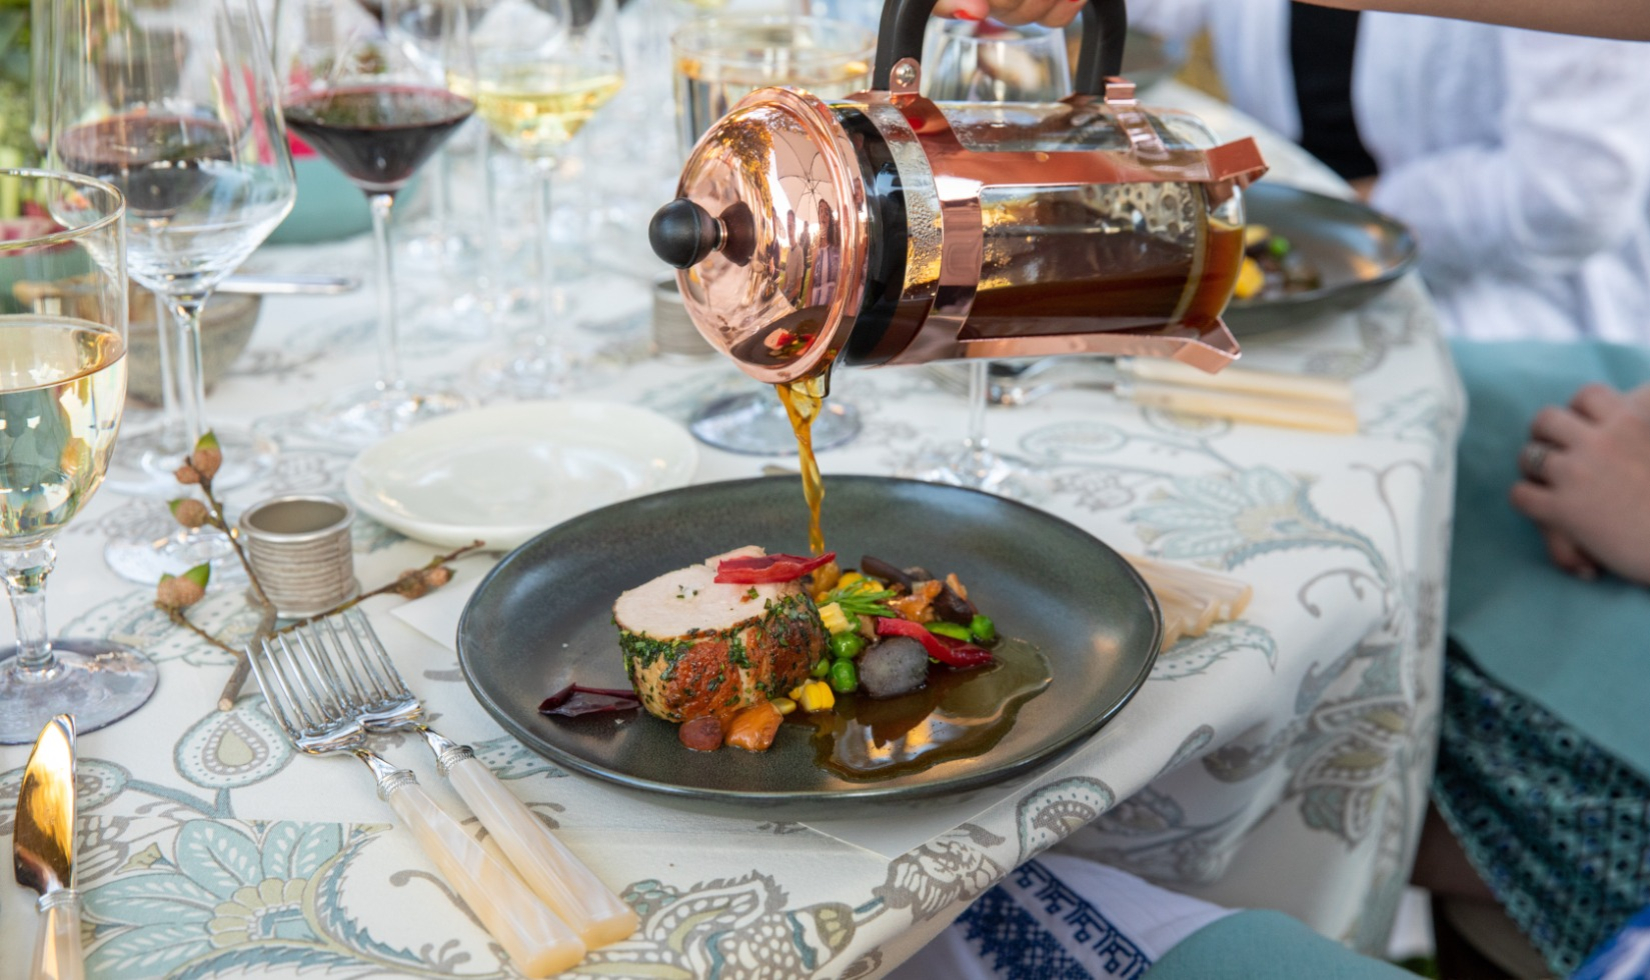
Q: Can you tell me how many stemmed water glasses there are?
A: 2